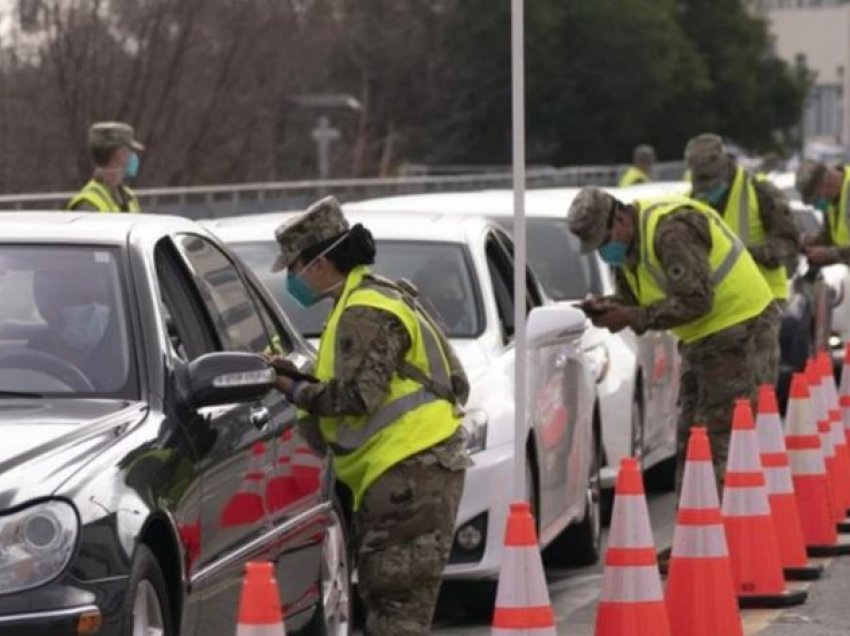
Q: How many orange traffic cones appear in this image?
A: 10